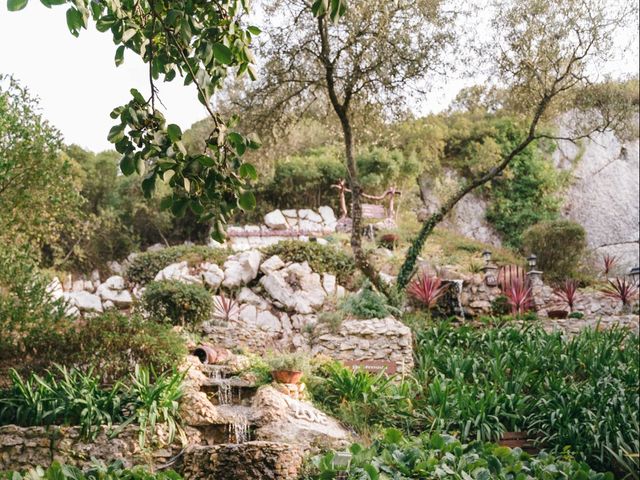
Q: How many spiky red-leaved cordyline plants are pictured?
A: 6